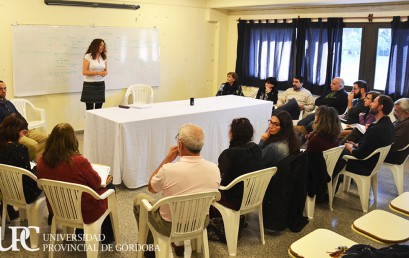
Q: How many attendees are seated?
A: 15